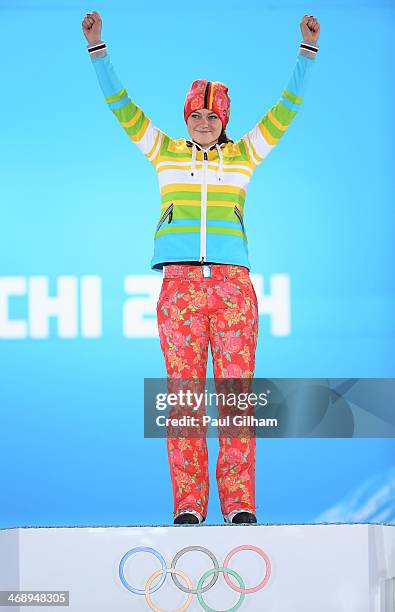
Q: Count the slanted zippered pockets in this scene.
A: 2